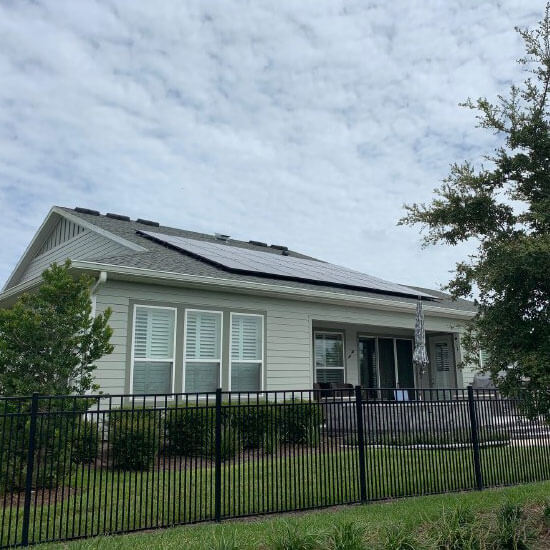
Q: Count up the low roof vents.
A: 5